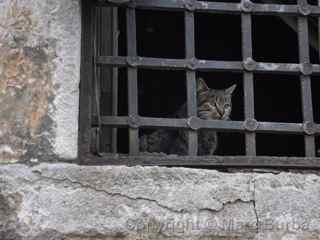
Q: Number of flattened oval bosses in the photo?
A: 11